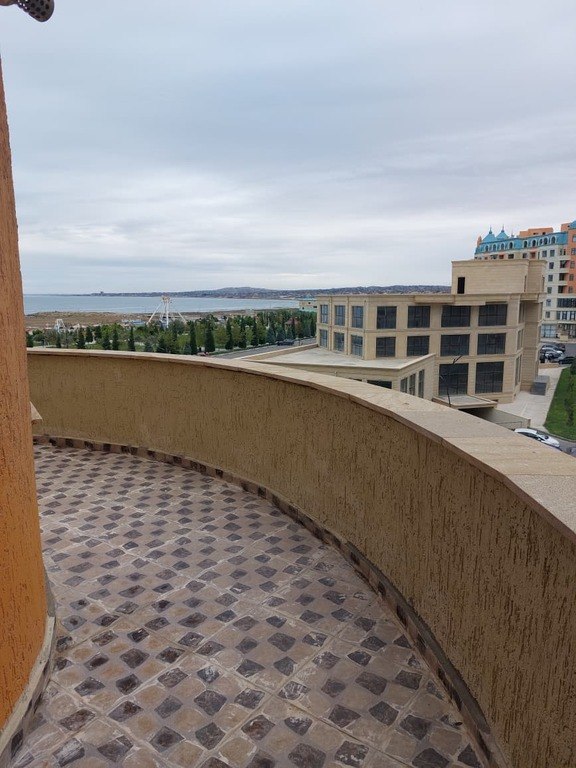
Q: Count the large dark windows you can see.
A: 10